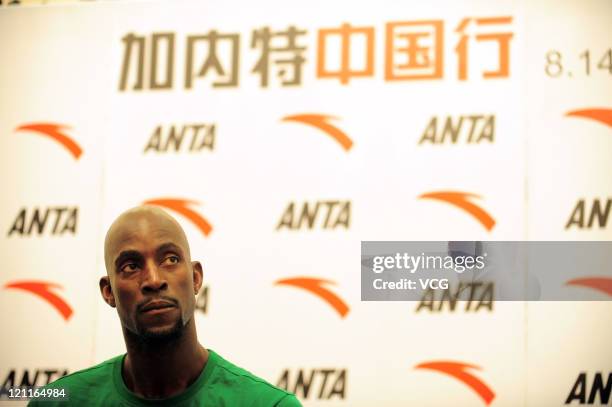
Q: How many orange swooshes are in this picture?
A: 9